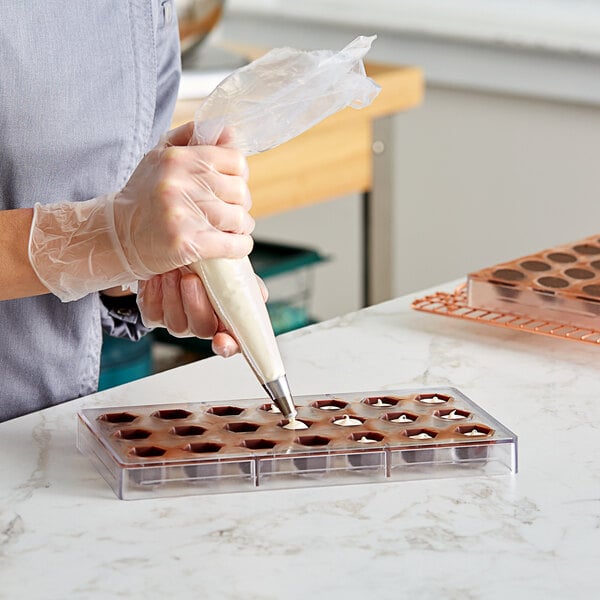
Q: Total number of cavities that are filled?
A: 11